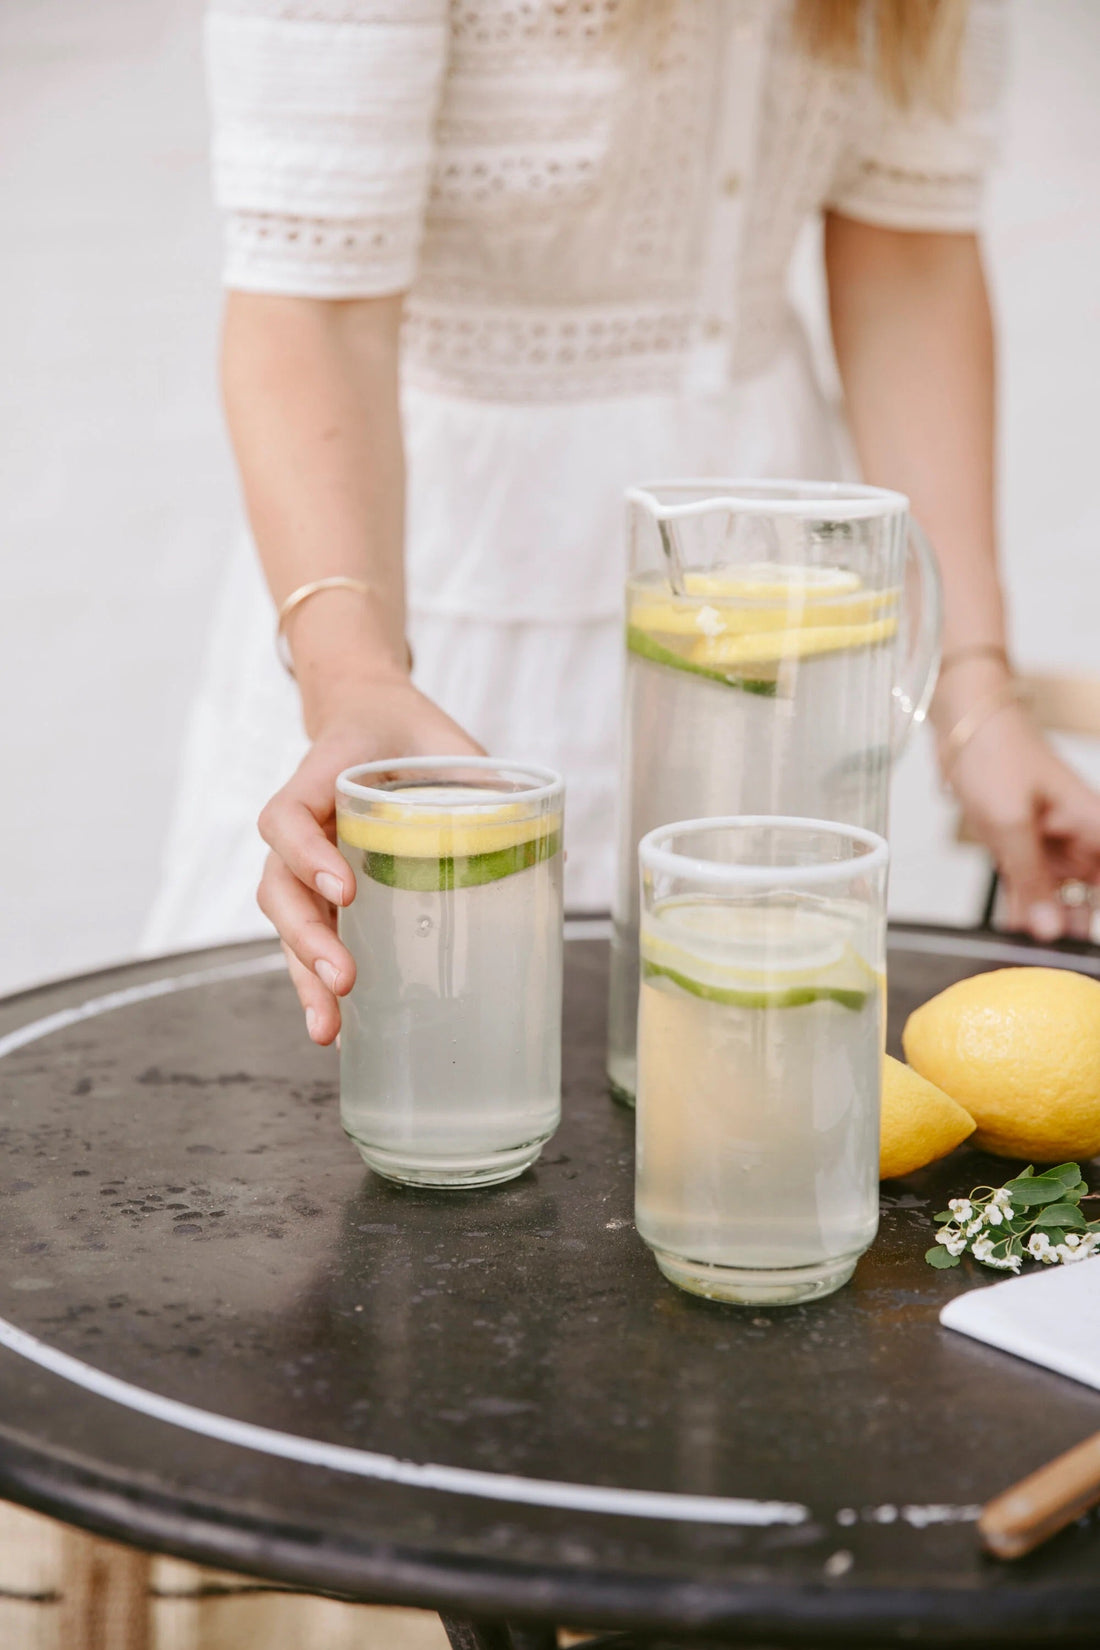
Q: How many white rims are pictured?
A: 3